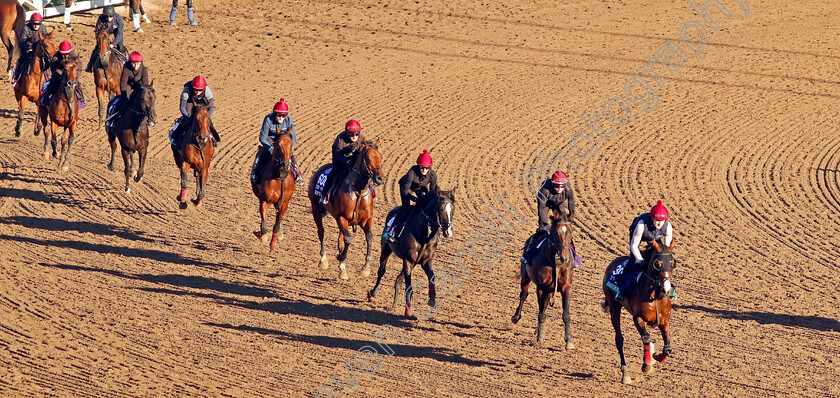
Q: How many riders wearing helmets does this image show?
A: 10